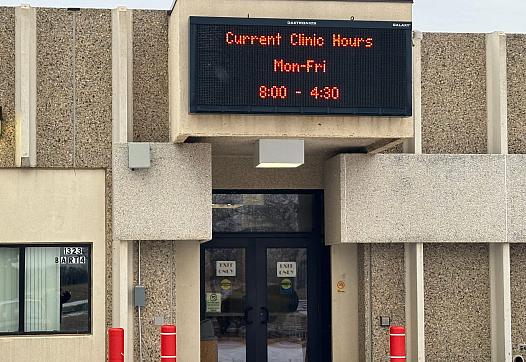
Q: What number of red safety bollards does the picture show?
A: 3